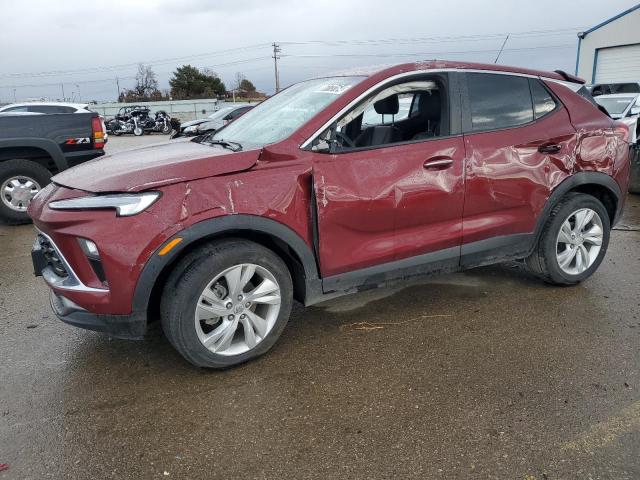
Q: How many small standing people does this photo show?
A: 0